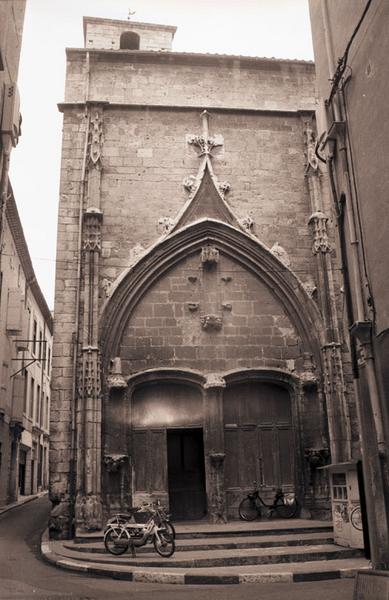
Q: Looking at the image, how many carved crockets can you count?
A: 8